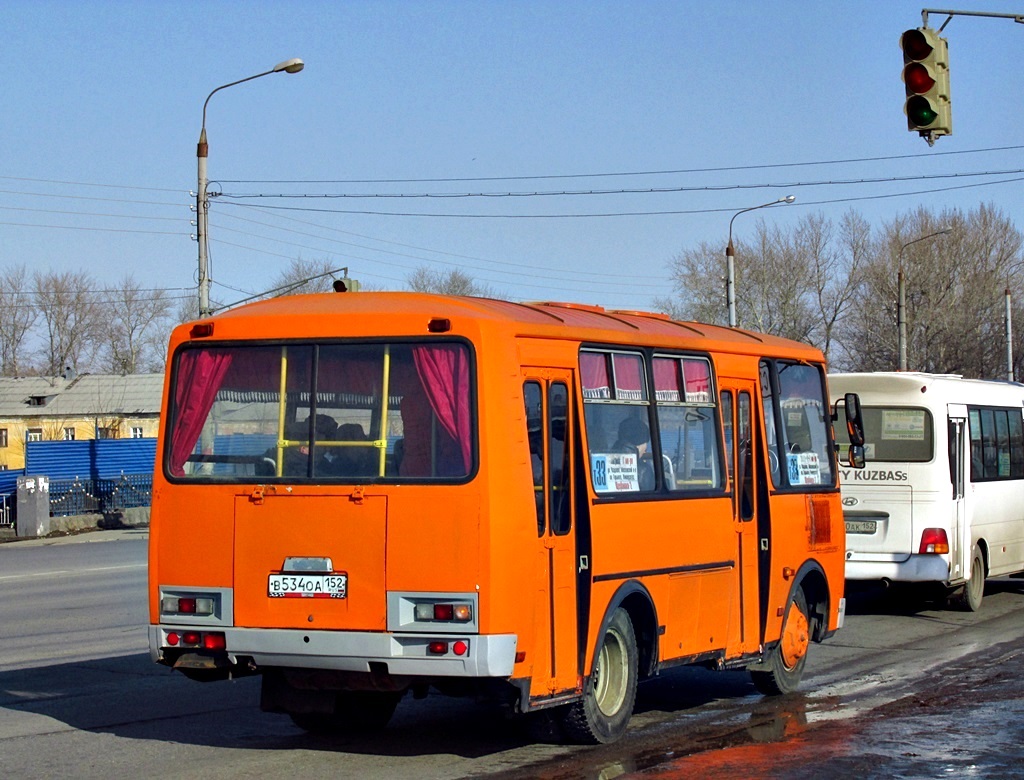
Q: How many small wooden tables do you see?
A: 0